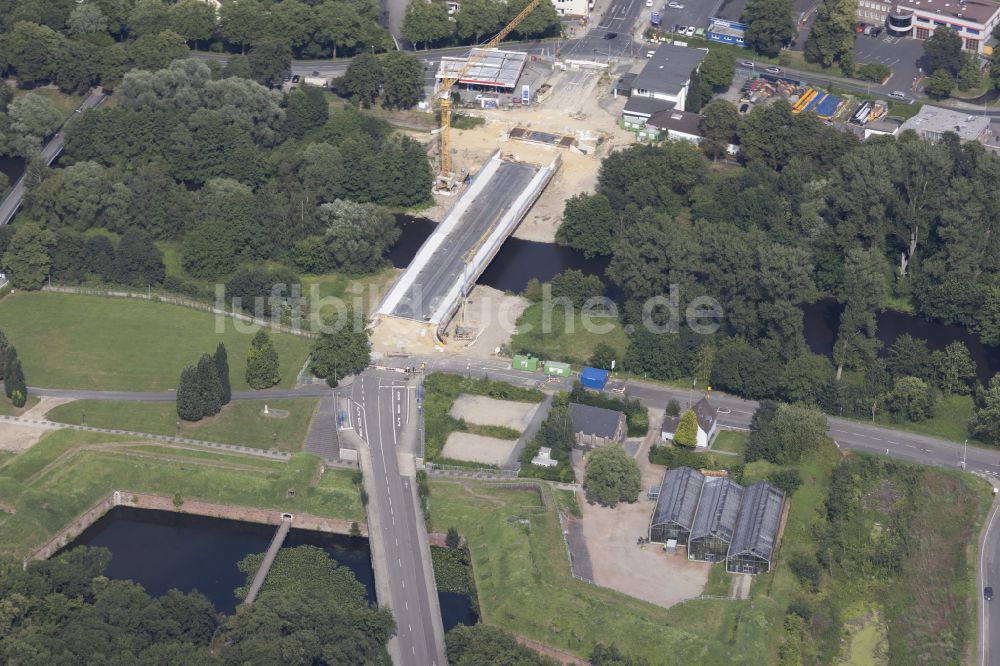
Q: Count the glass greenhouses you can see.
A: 3